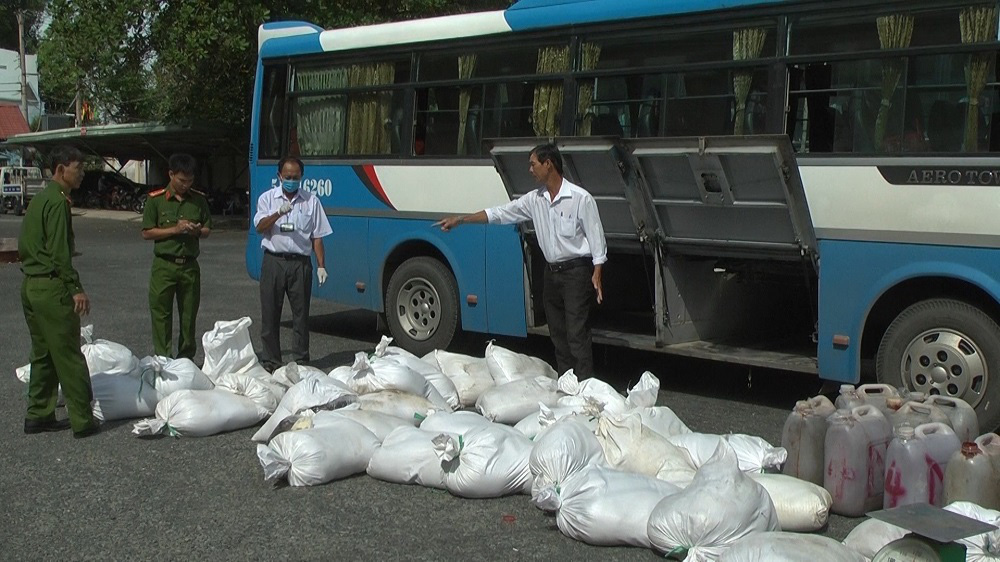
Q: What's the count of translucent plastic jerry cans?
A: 7